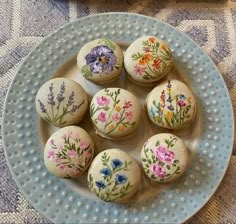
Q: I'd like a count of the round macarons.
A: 8